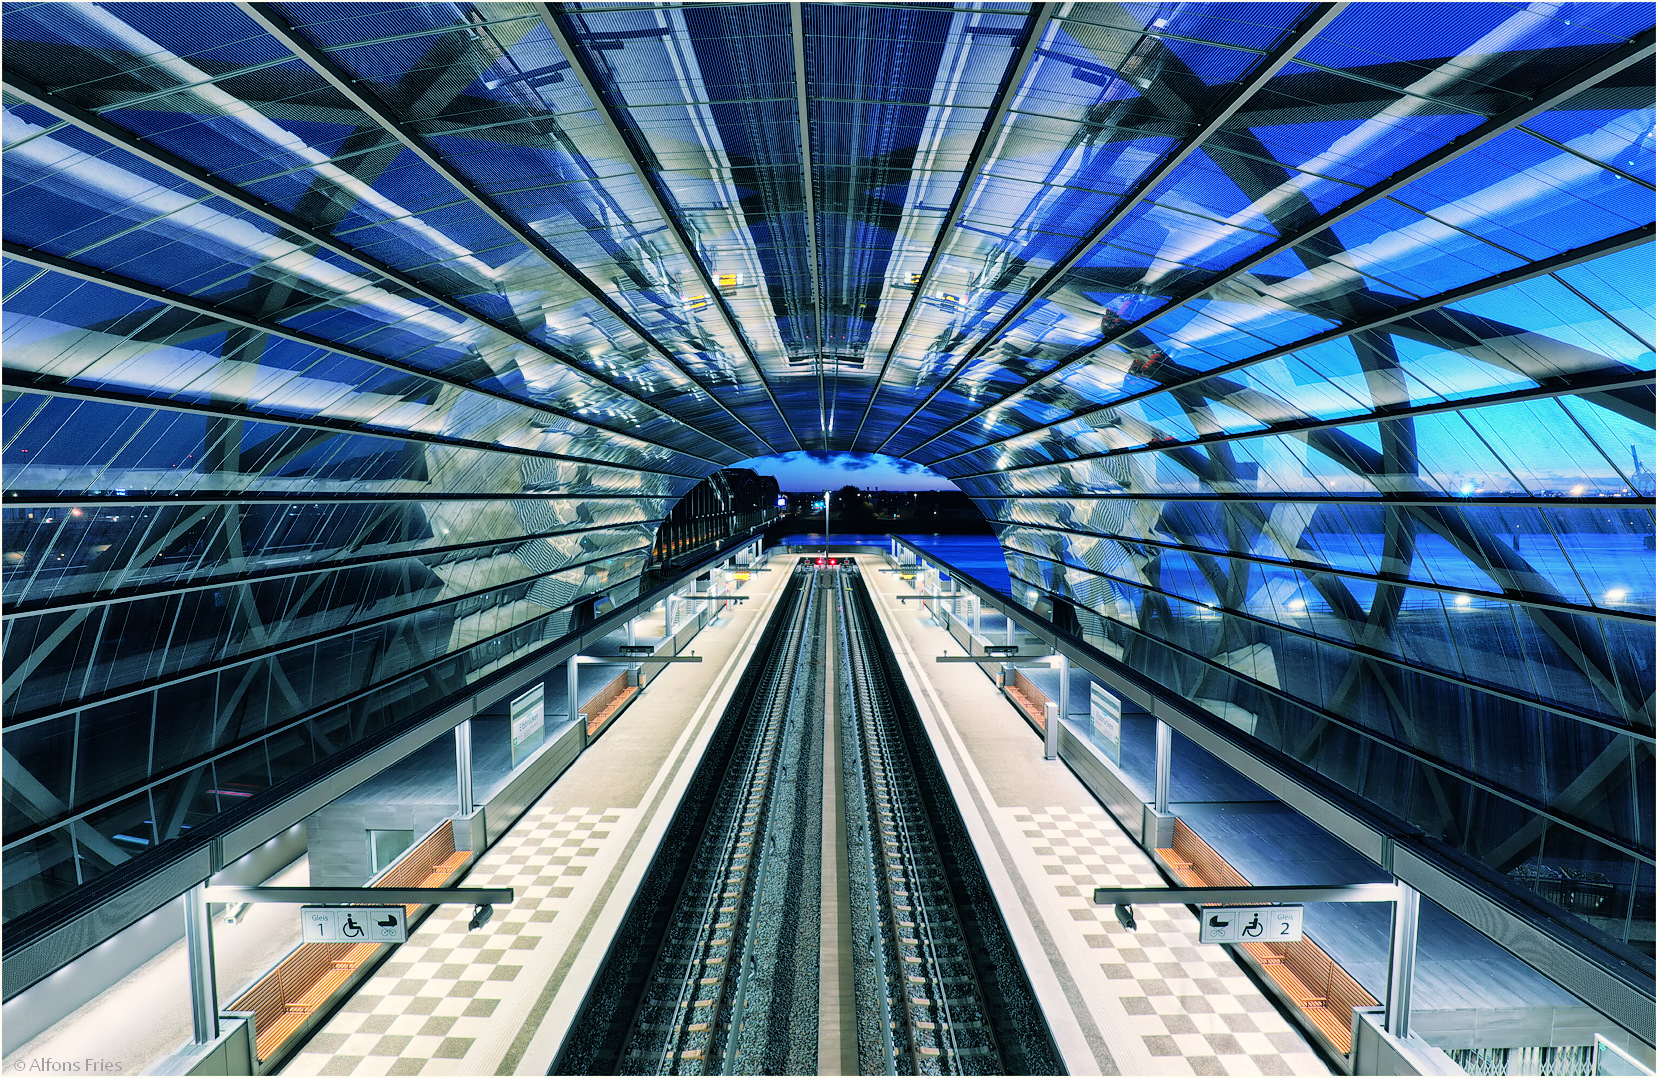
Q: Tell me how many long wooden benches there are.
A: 4